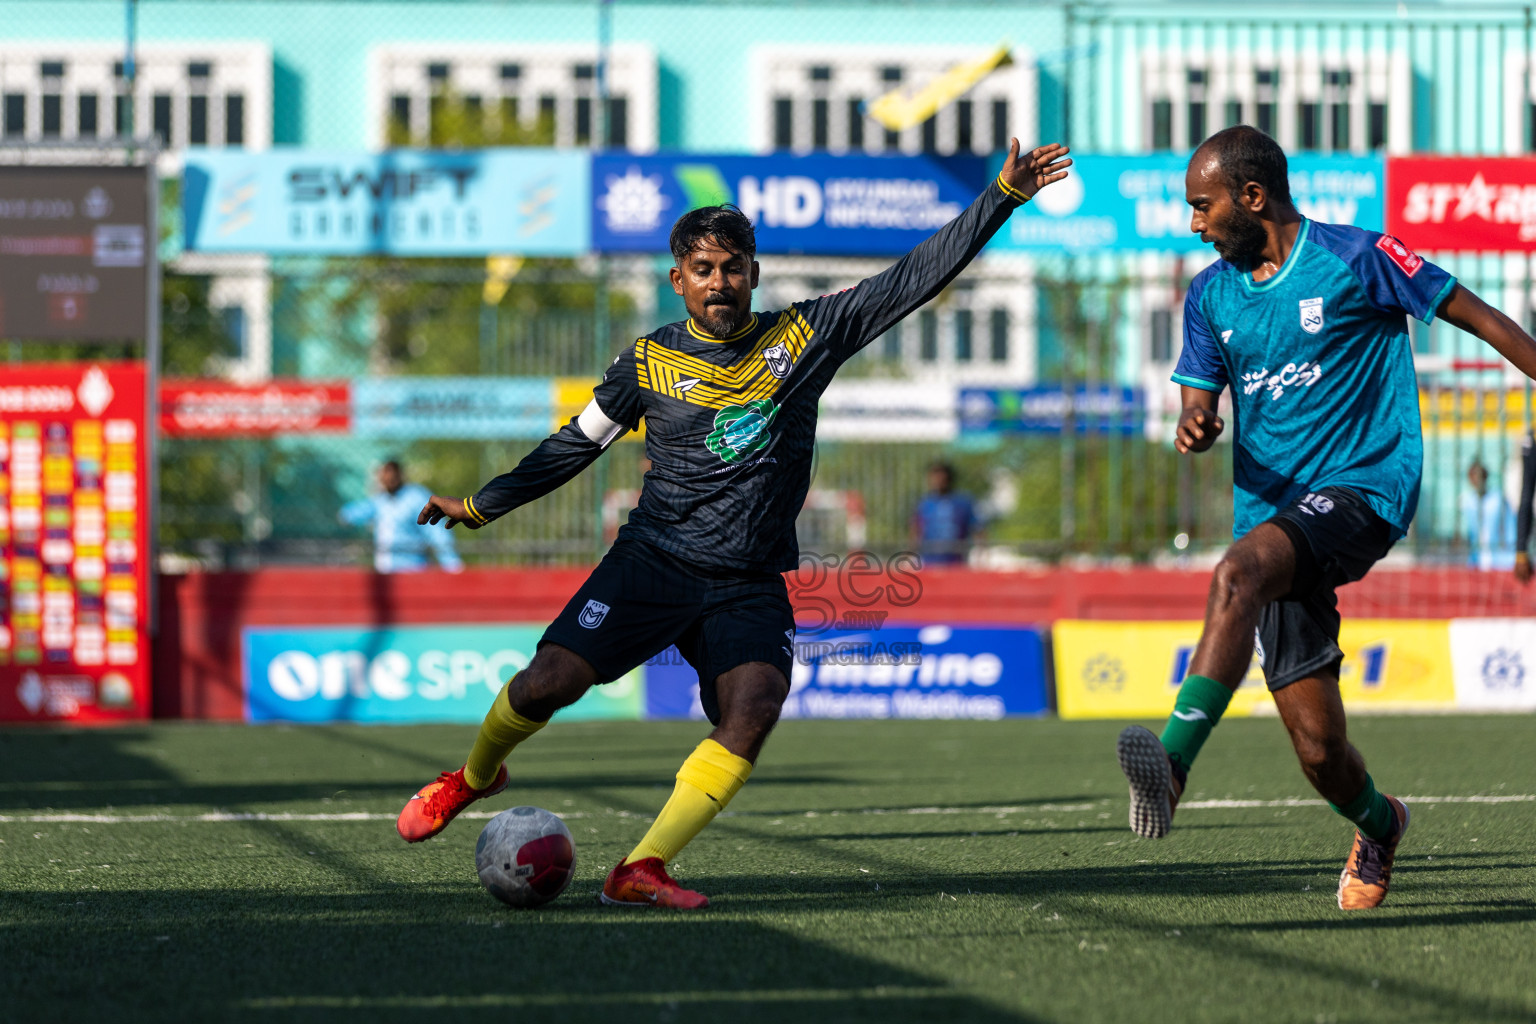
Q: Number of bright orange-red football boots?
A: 2